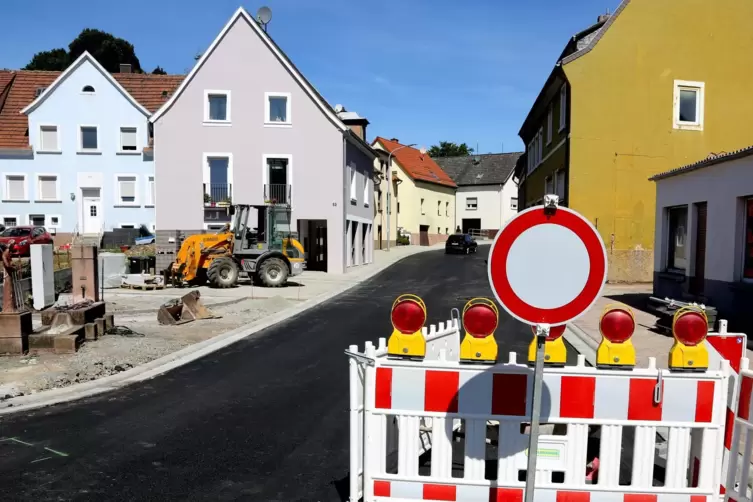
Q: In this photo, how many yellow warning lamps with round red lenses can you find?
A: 5